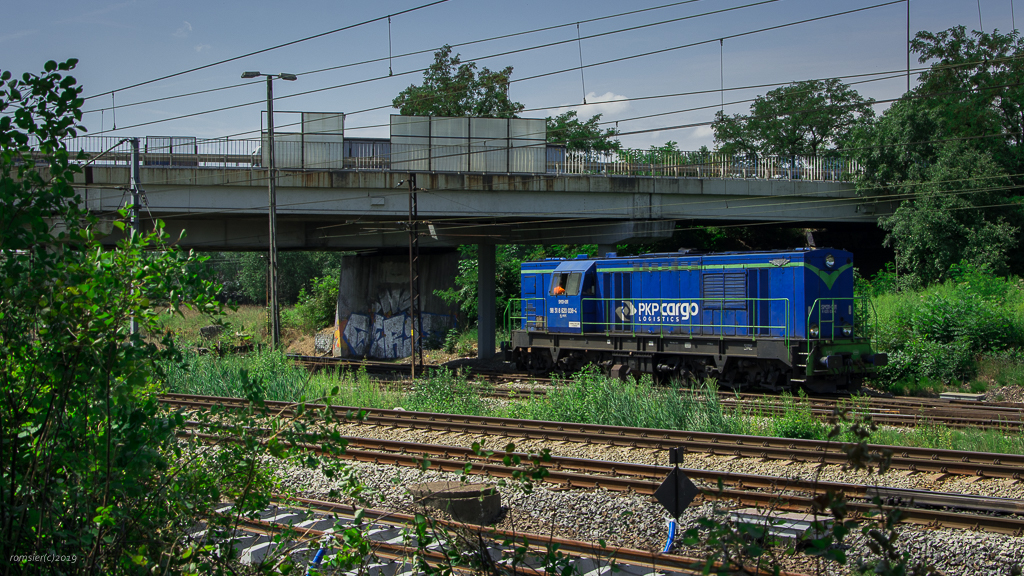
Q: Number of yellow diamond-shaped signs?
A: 0